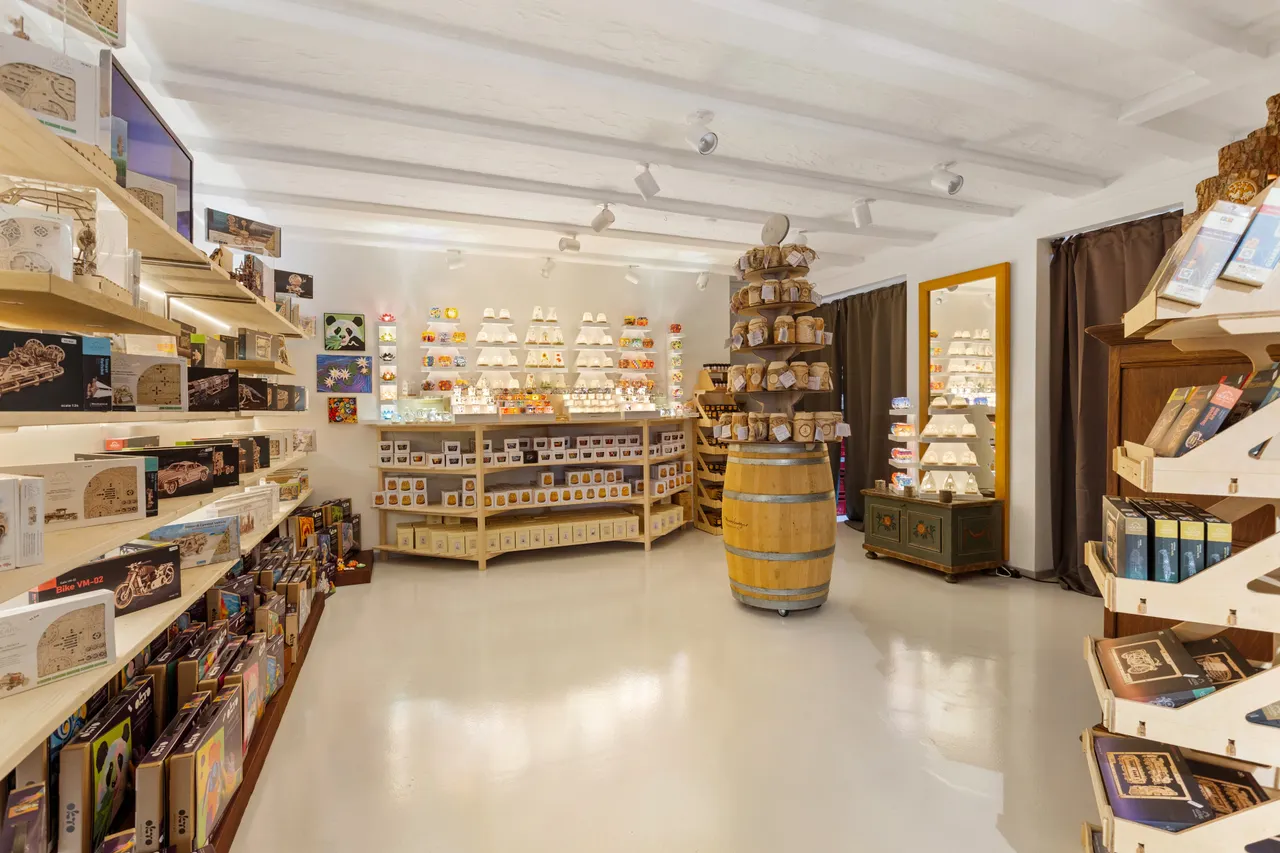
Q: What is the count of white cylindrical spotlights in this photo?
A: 11